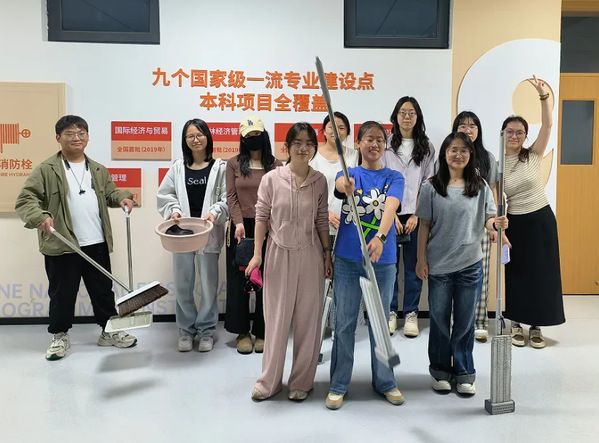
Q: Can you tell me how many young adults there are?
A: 10